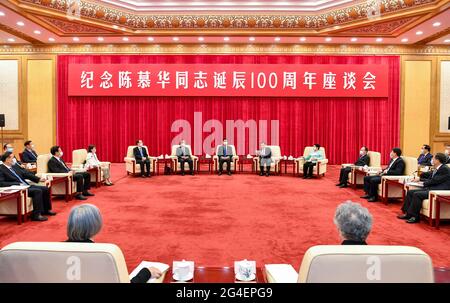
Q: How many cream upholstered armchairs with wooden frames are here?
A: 13